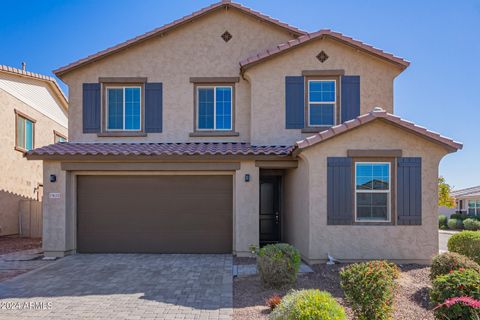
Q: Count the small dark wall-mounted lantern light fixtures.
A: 2